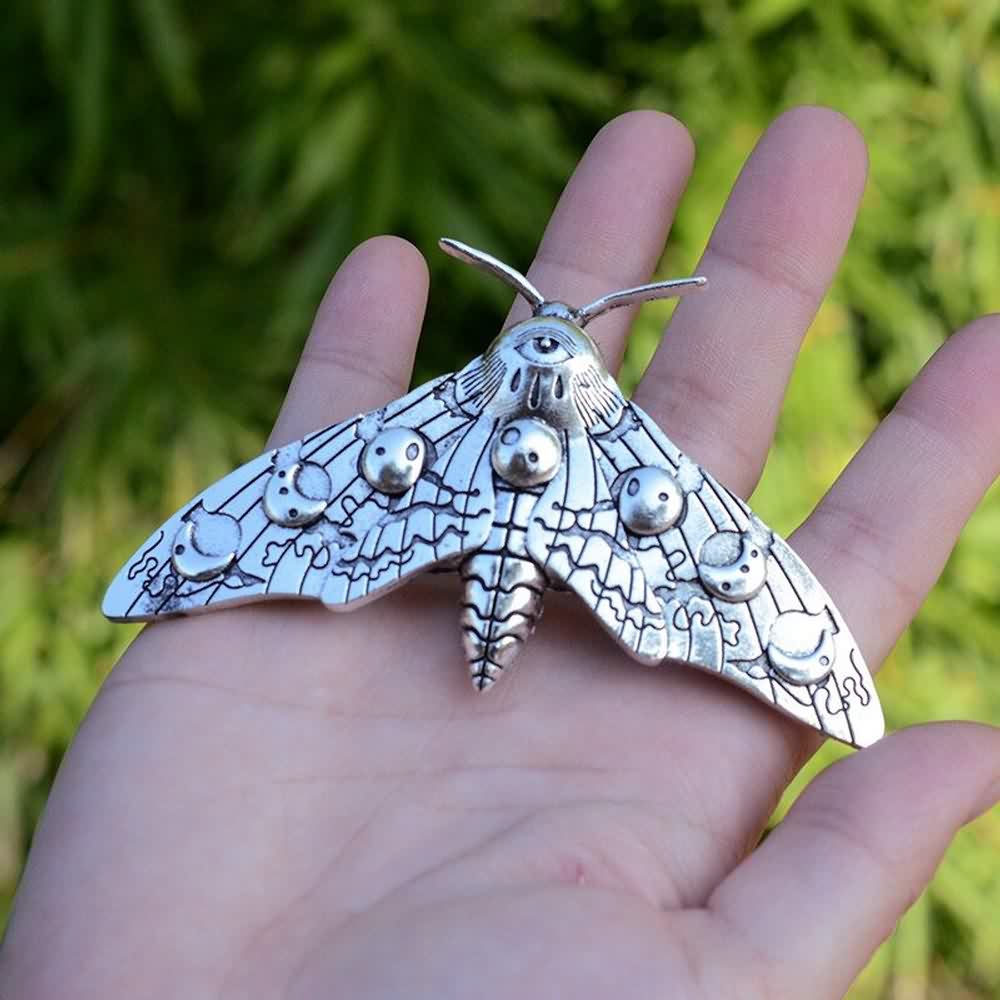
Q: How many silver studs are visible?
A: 7